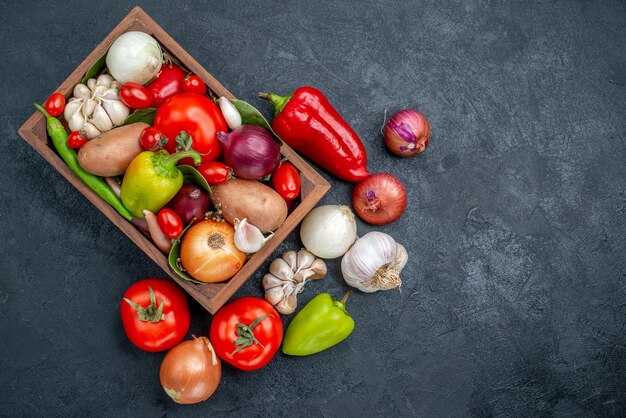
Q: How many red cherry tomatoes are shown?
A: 8